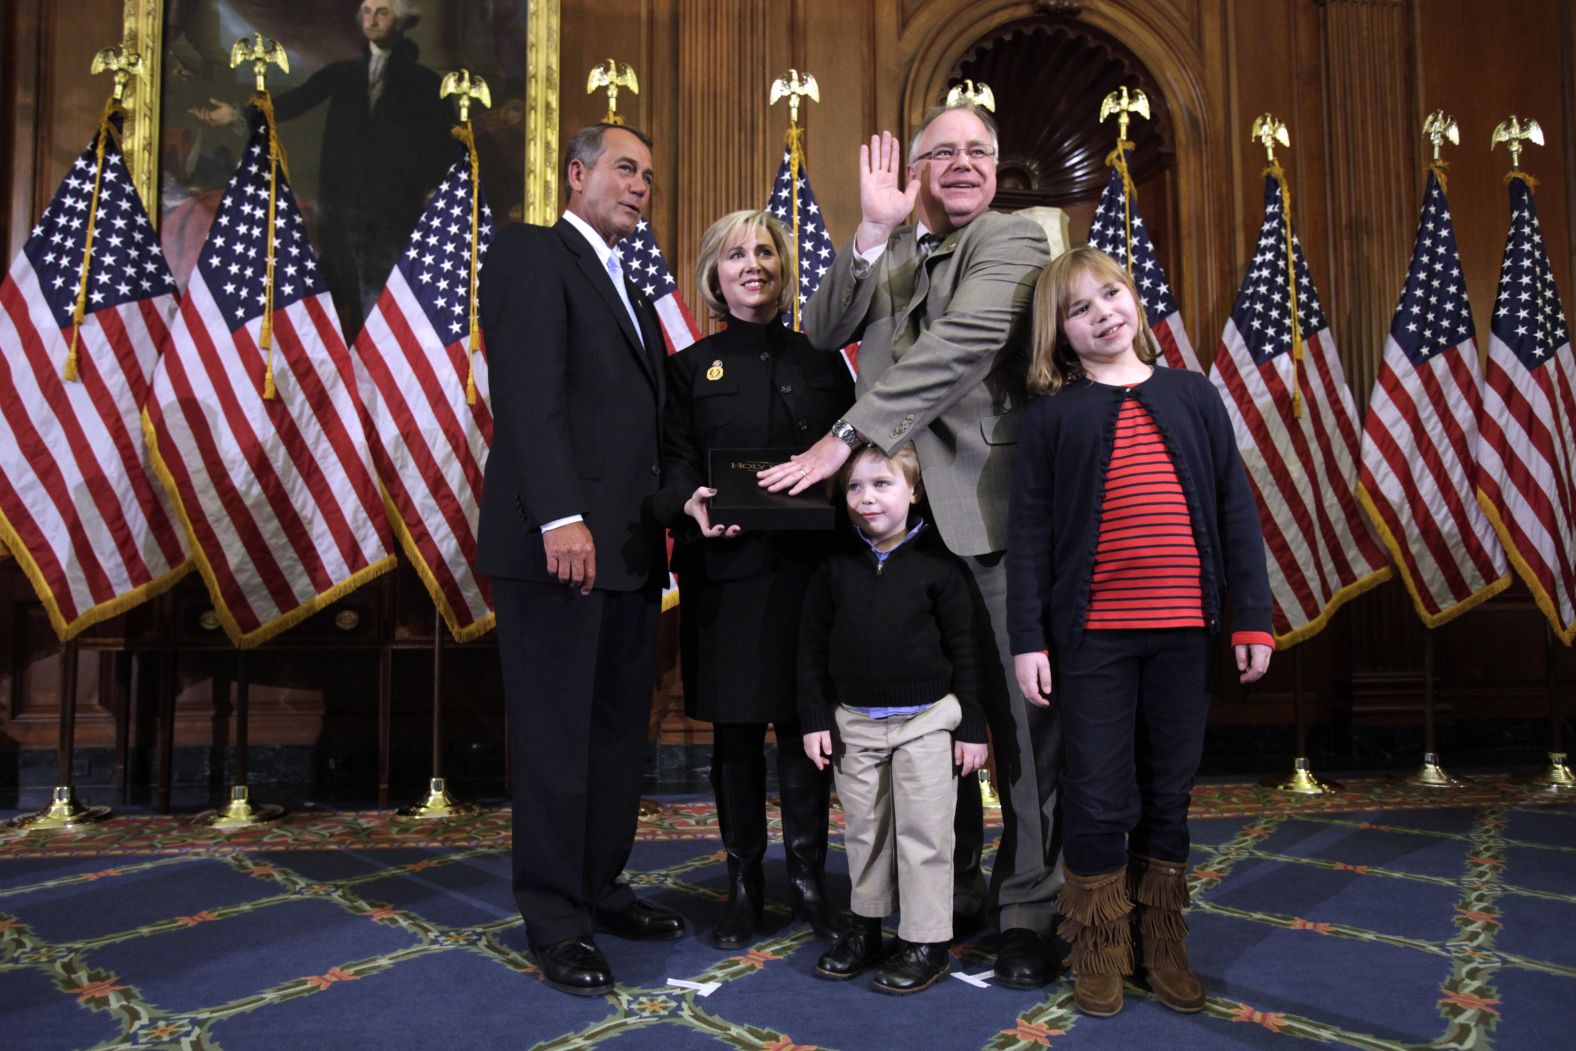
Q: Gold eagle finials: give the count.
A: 10